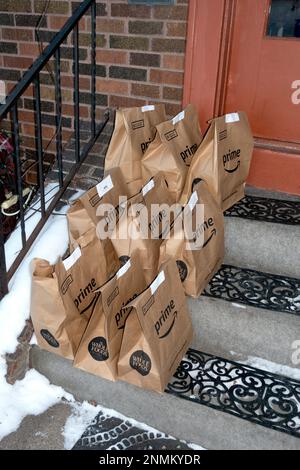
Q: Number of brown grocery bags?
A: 9